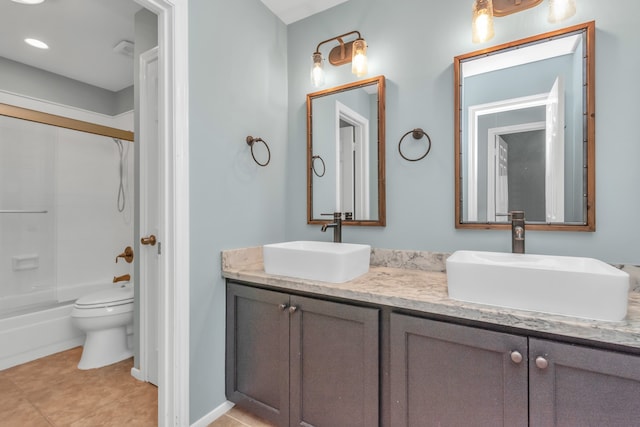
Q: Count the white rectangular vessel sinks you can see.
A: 2